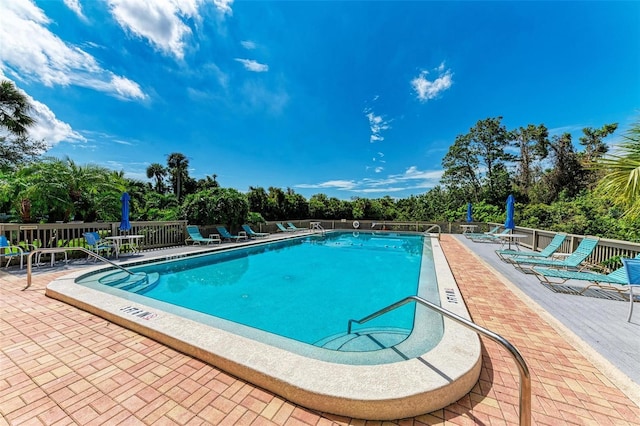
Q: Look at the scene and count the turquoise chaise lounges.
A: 10